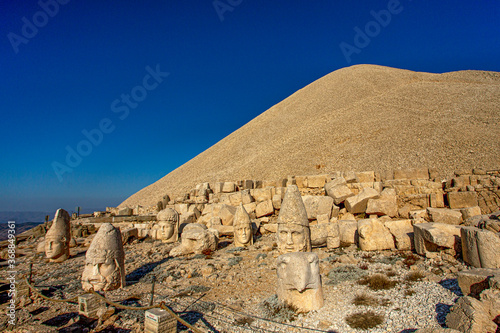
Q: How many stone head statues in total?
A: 7